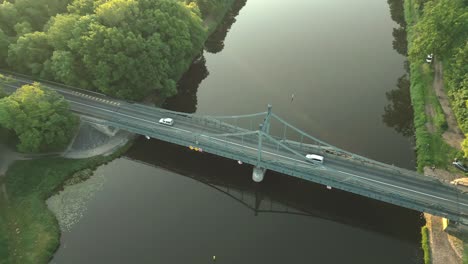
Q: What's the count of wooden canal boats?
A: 0